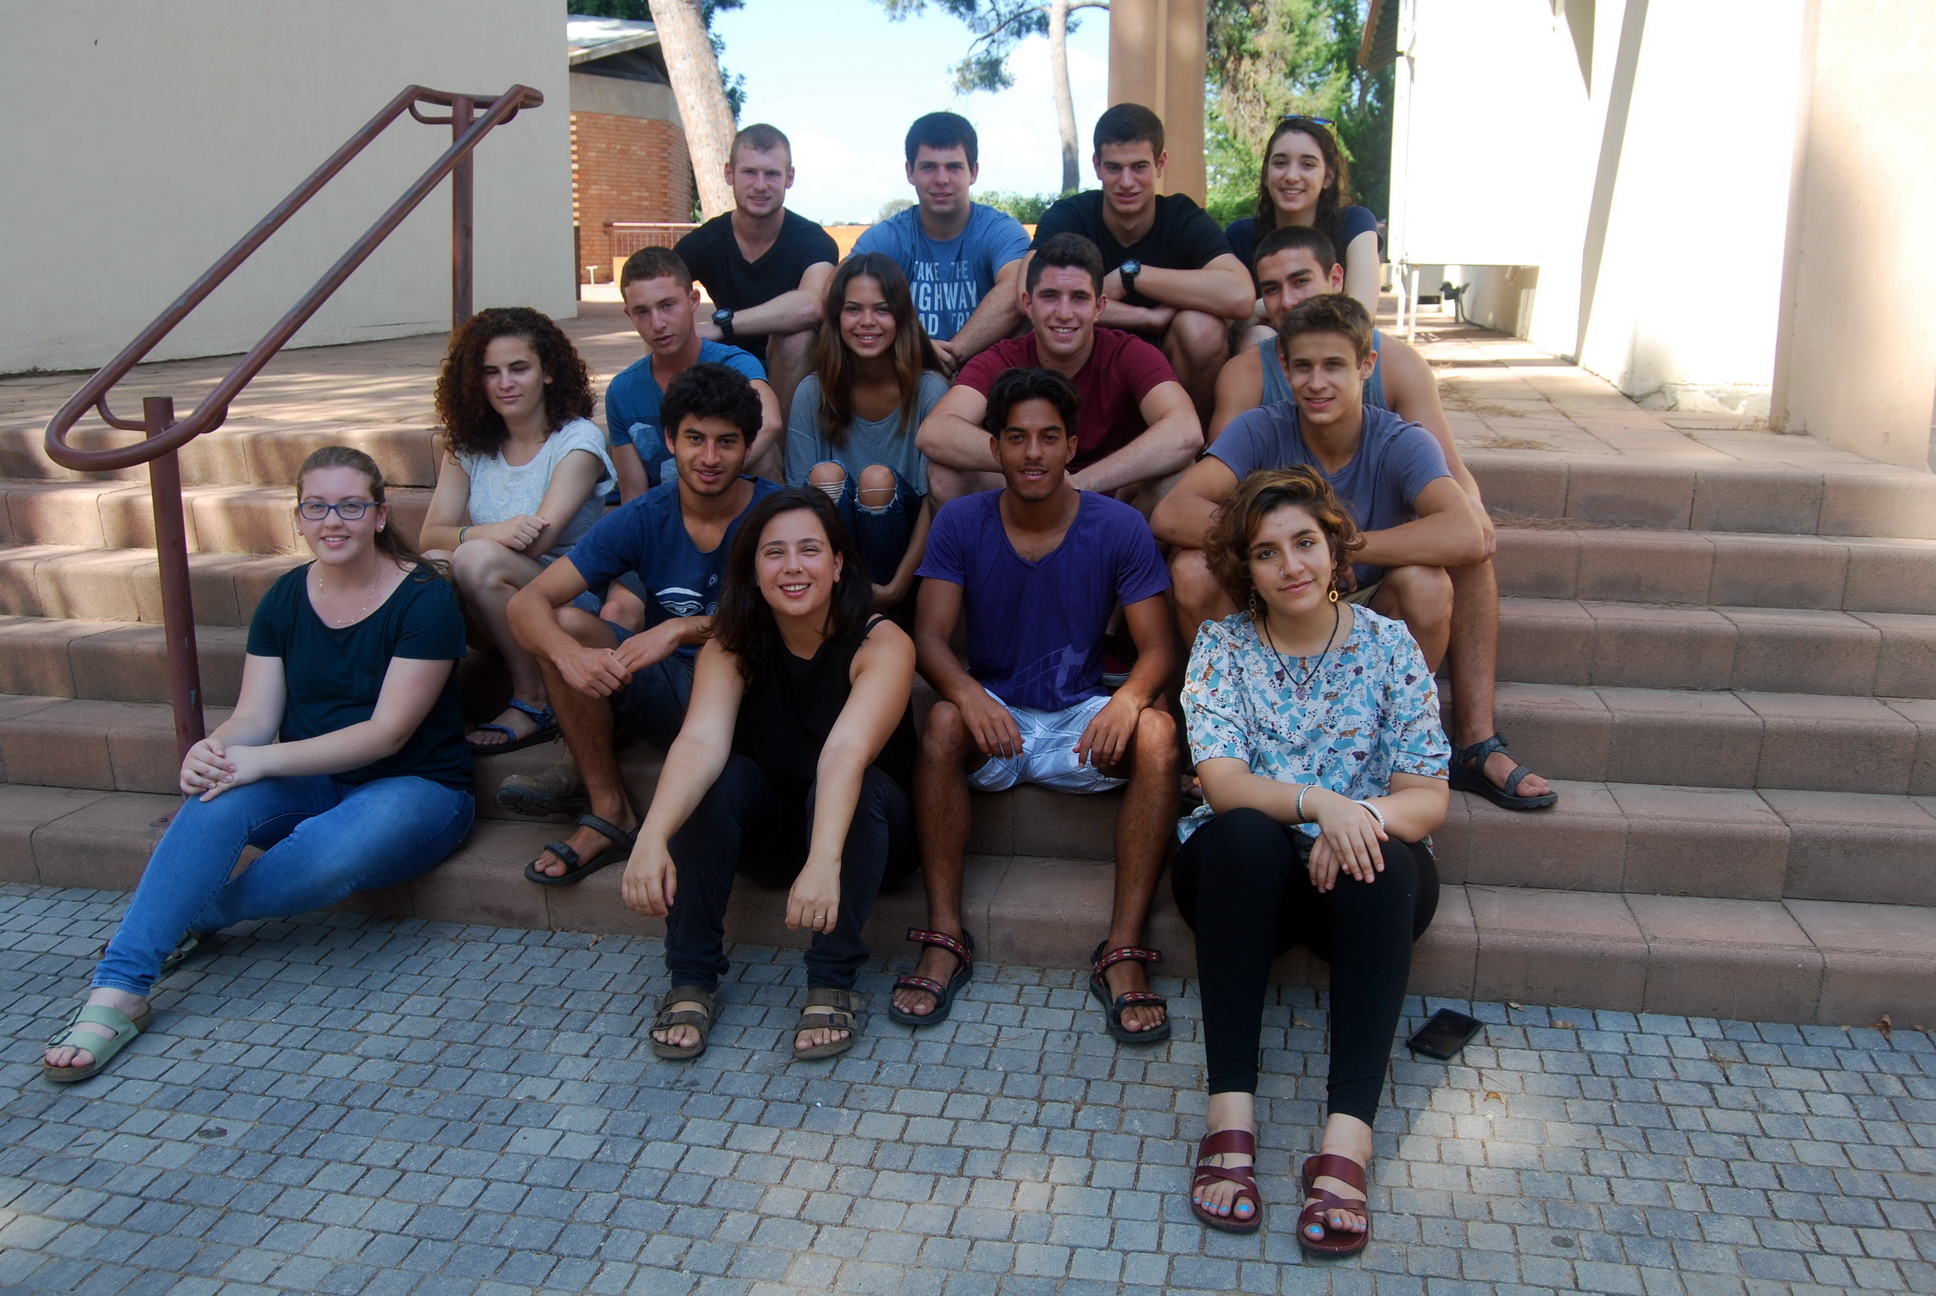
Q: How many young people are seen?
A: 15